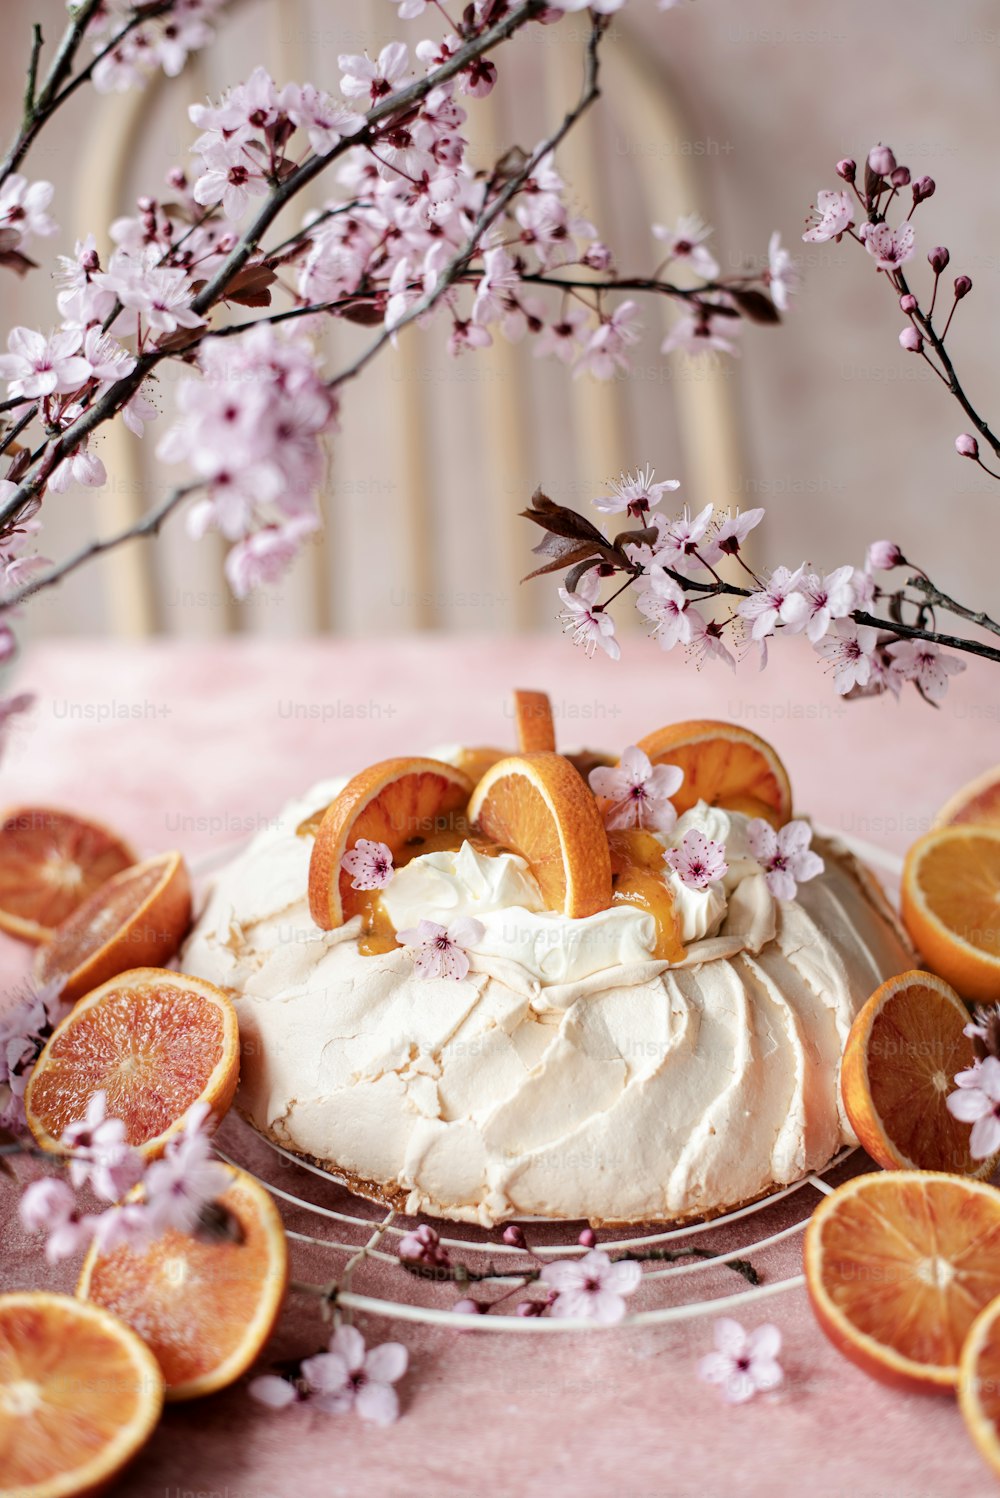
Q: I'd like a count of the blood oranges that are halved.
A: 10